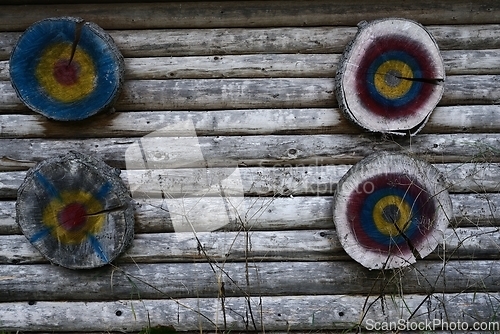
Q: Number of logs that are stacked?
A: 11